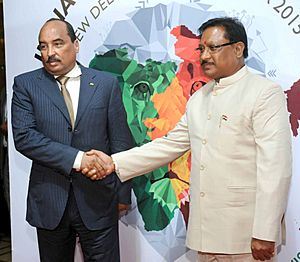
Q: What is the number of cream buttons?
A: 5